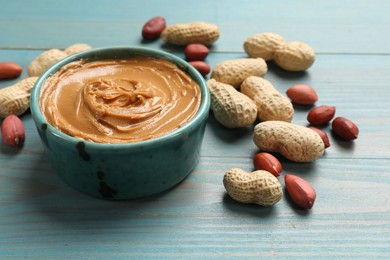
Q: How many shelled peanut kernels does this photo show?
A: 11